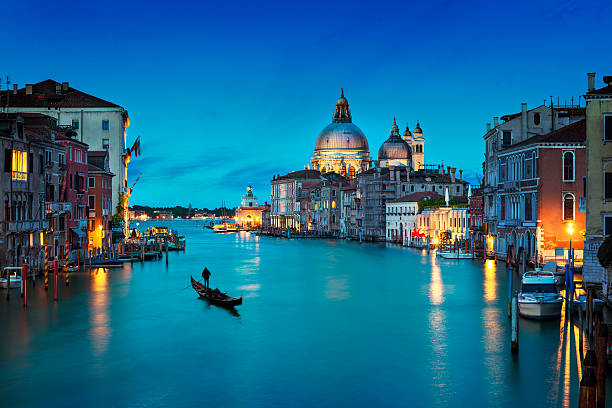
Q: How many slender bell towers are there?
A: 2